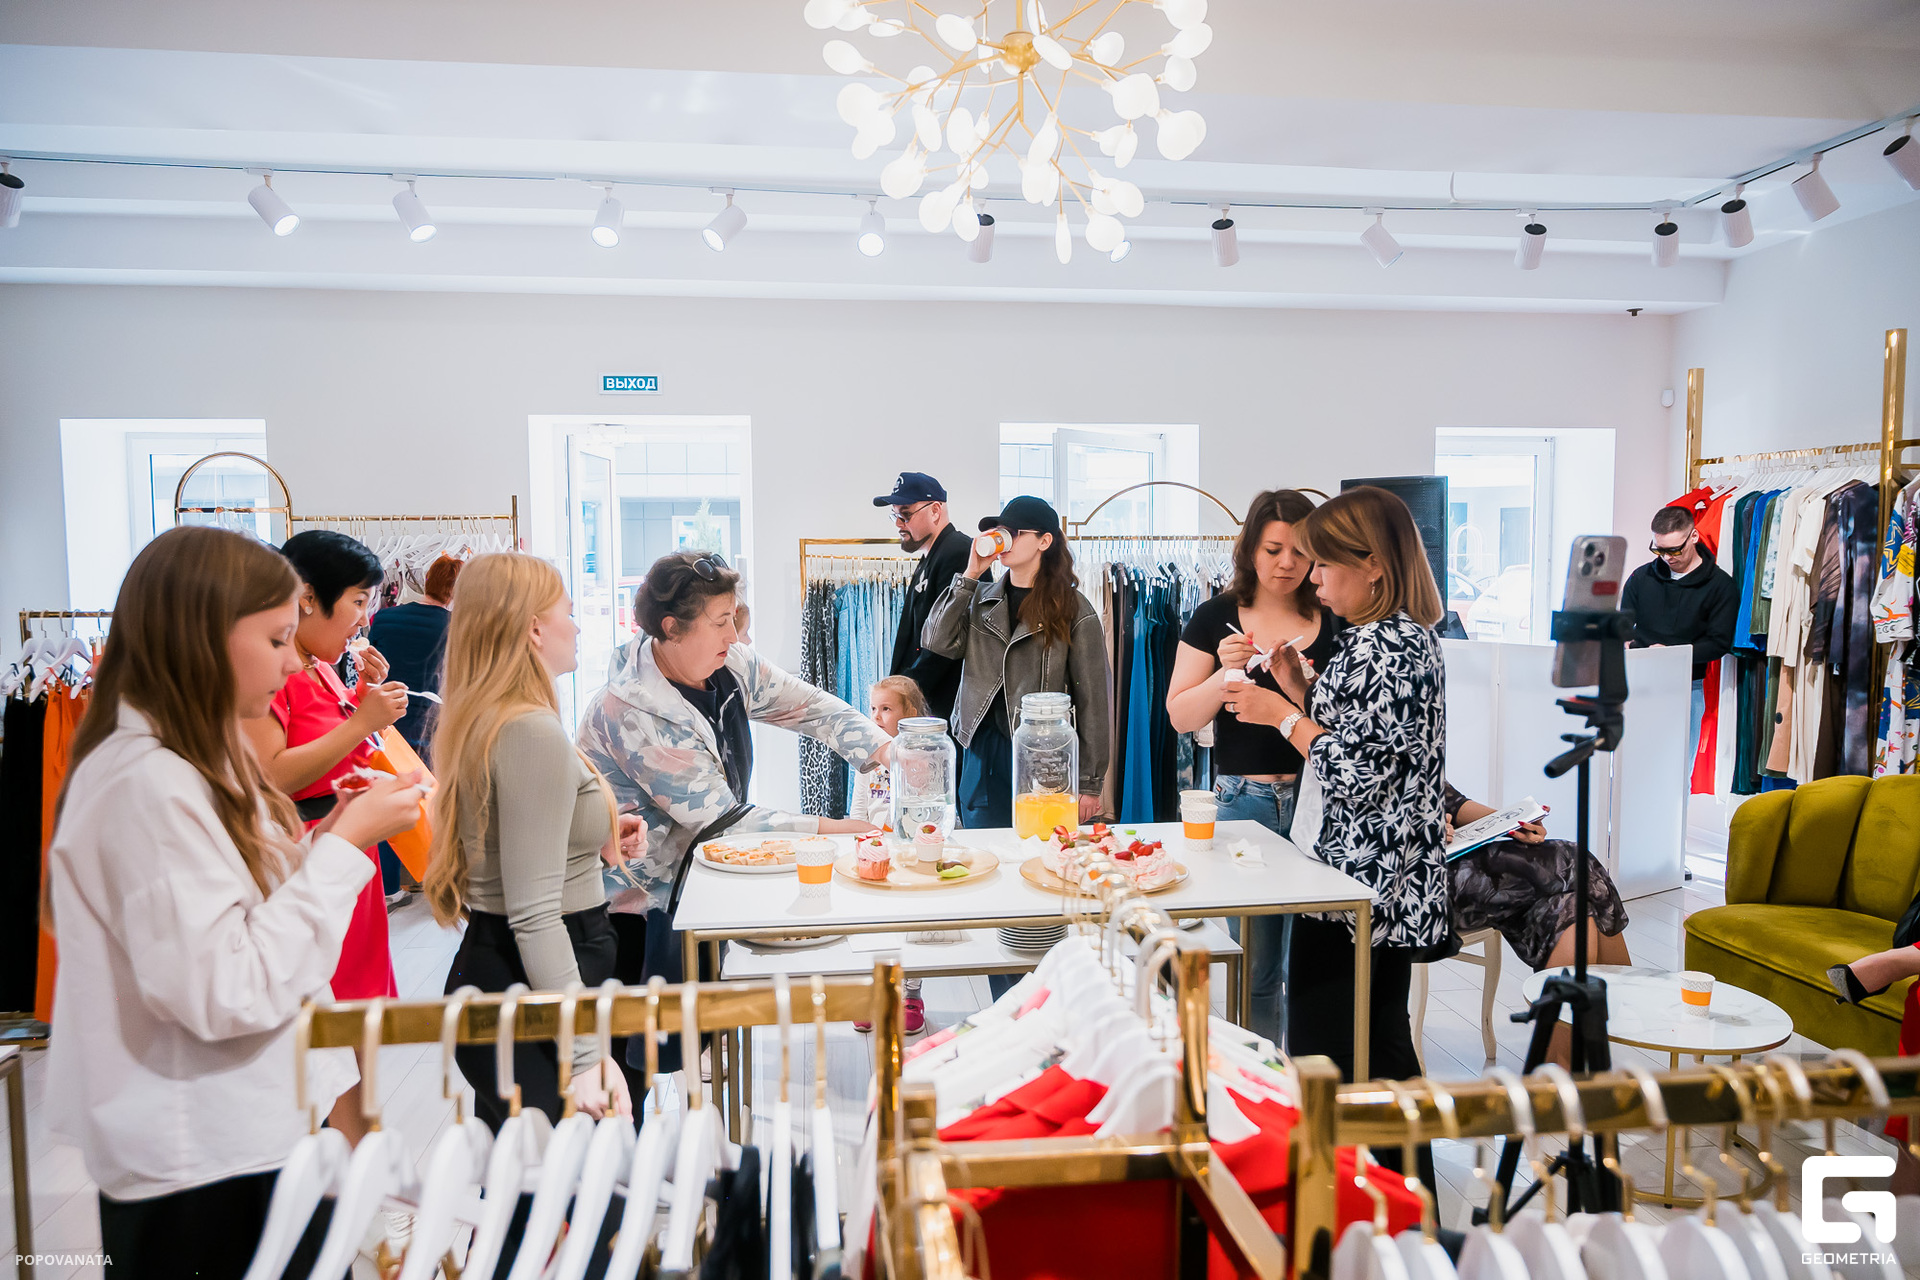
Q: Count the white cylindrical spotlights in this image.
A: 15